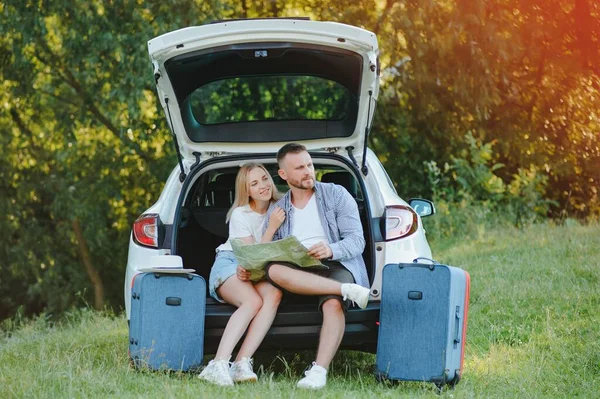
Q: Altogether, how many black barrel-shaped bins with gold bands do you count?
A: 0